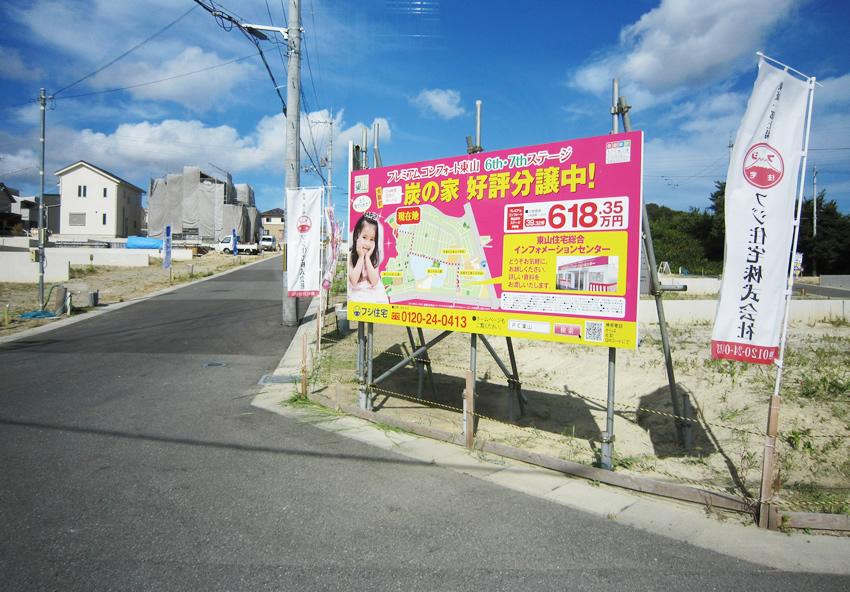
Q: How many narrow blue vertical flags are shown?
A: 2